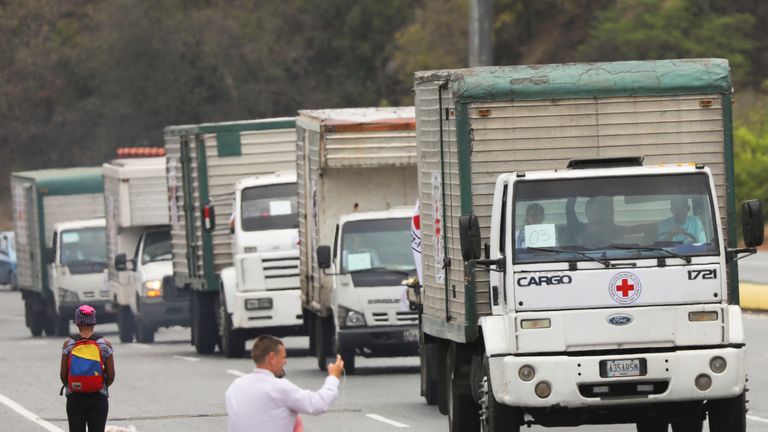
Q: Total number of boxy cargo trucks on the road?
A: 5